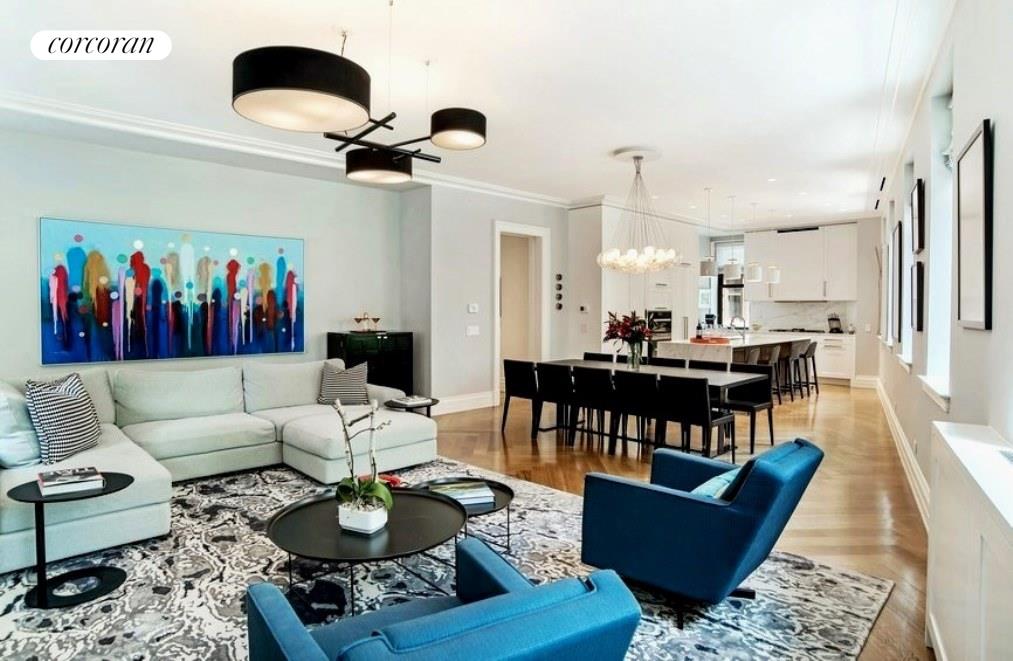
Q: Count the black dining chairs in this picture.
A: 10